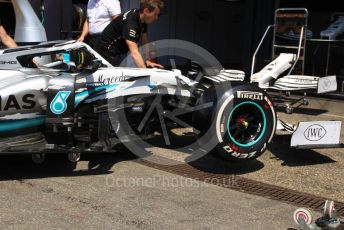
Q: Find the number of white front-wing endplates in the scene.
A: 2